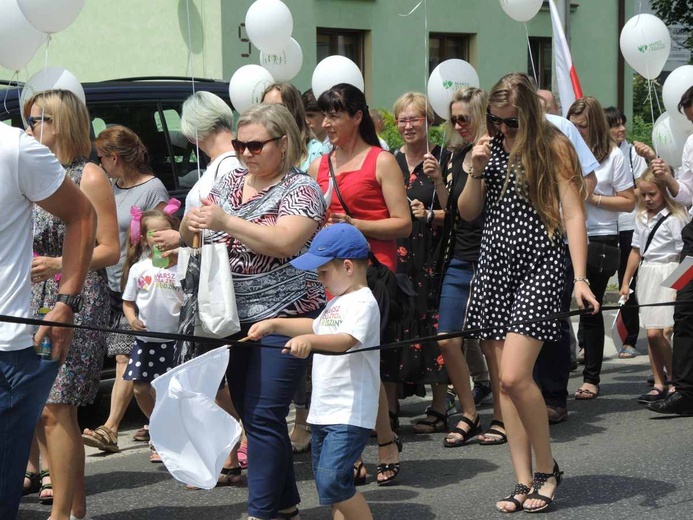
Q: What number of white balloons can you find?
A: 12